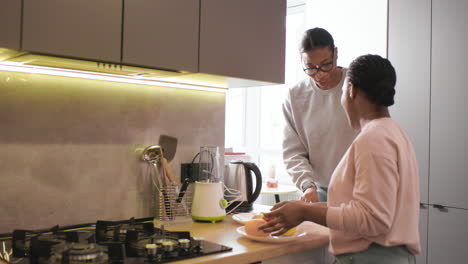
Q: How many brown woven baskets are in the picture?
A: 0